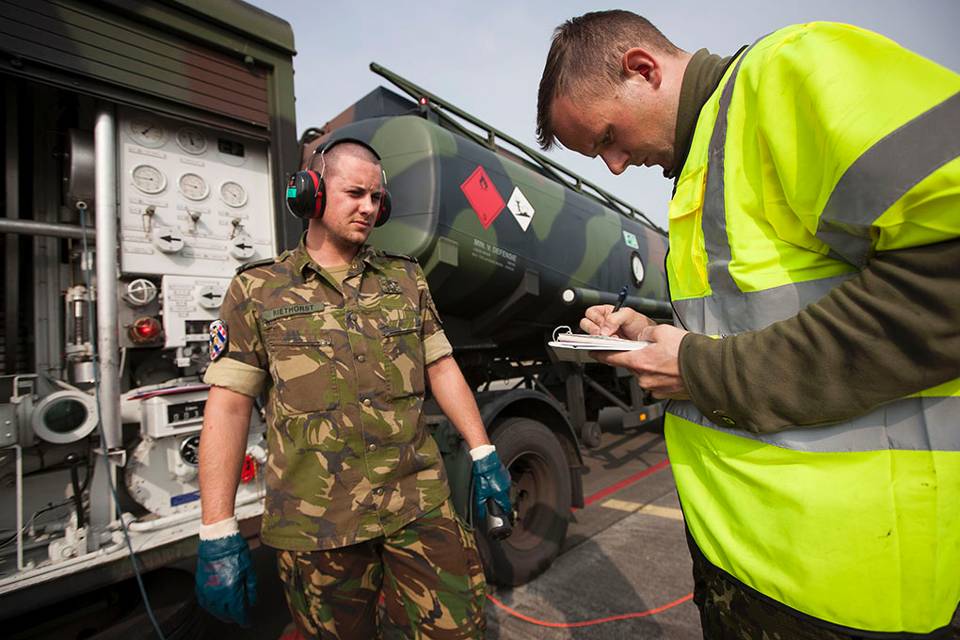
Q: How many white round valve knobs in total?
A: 3